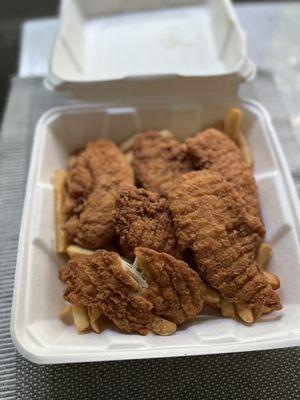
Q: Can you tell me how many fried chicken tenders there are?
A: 6